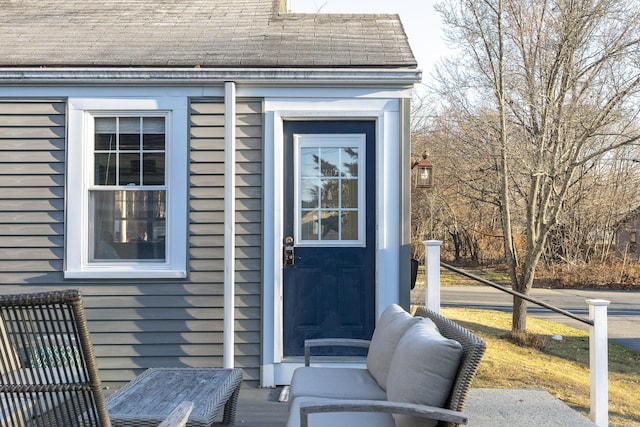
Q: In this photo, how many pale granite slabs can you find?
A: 1